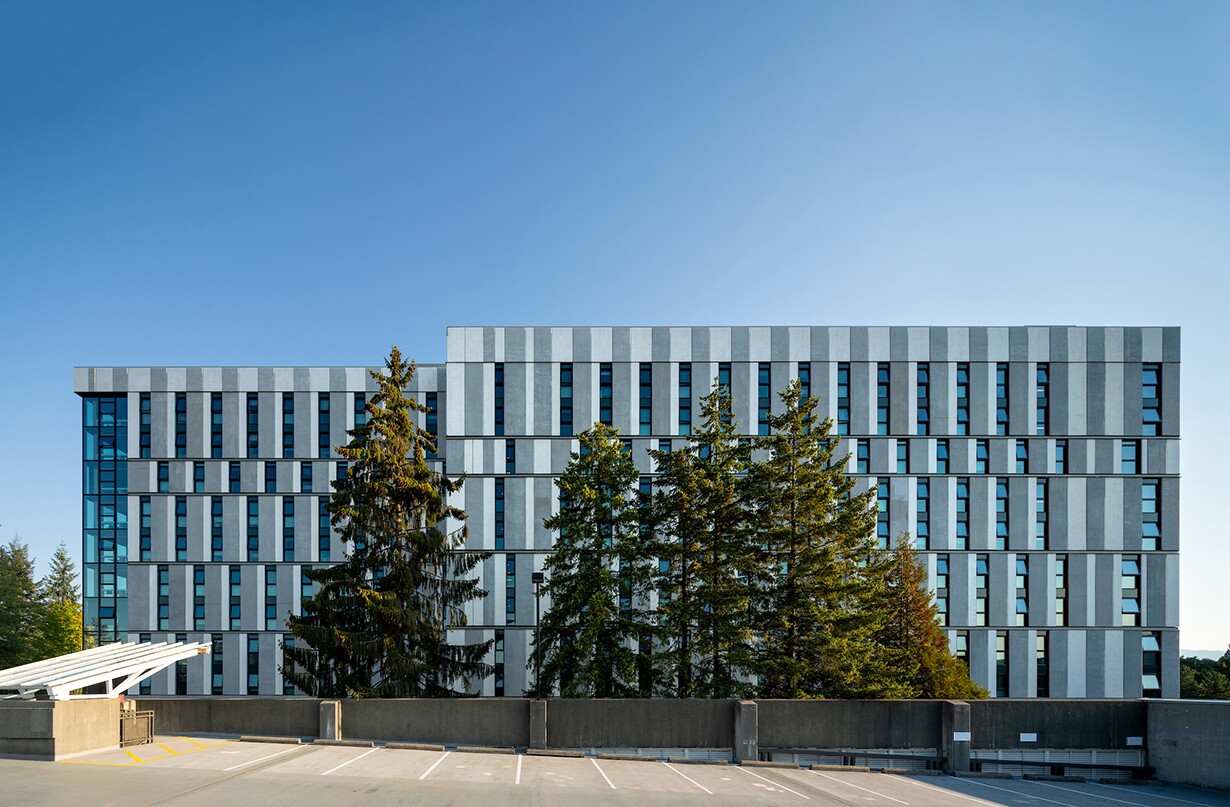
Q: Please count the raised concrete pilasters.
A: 4